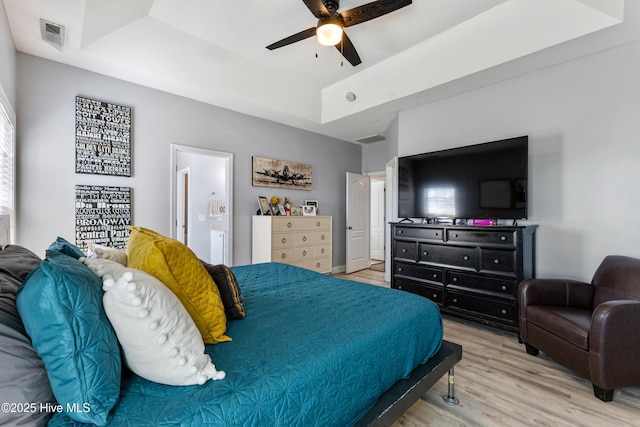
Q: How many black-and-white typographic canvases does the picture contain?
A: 2